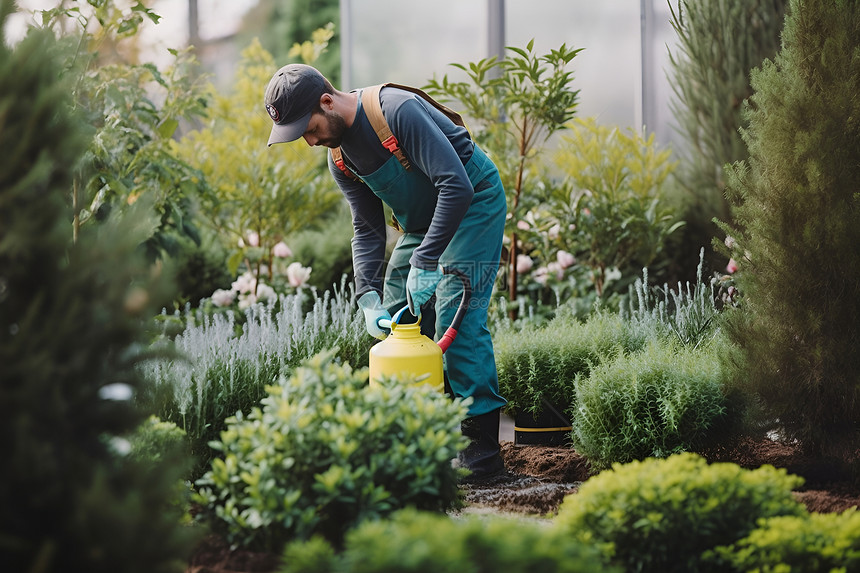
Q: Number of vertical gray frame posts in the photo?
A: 3